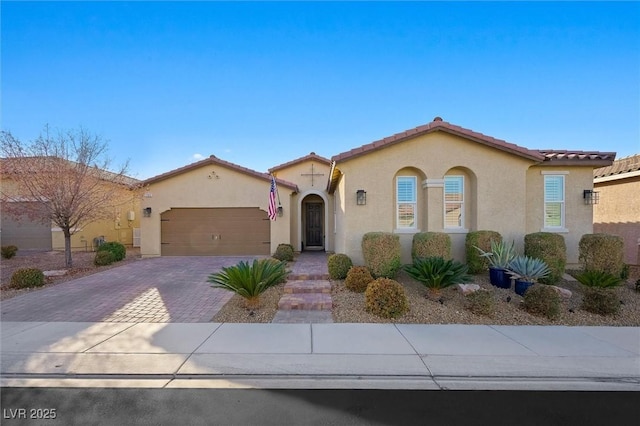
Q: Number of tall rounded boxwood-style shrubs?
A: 5